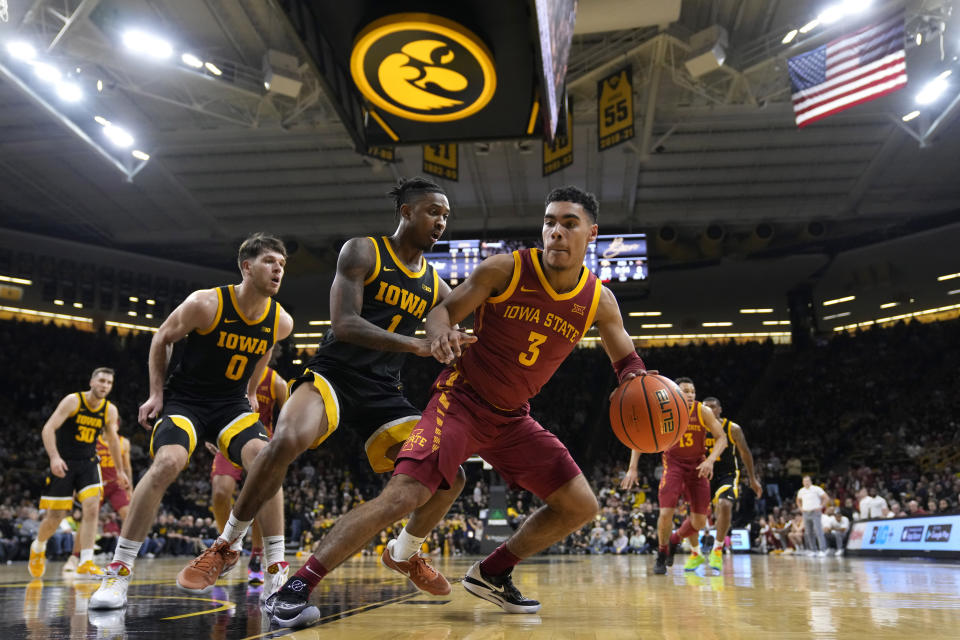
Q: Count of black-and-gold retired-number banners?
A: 4